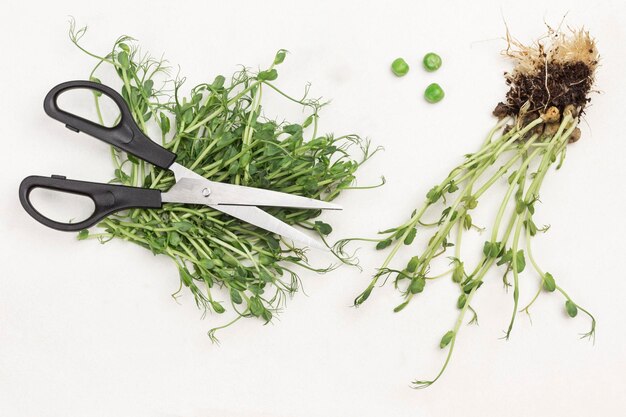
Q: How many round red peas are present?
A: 0